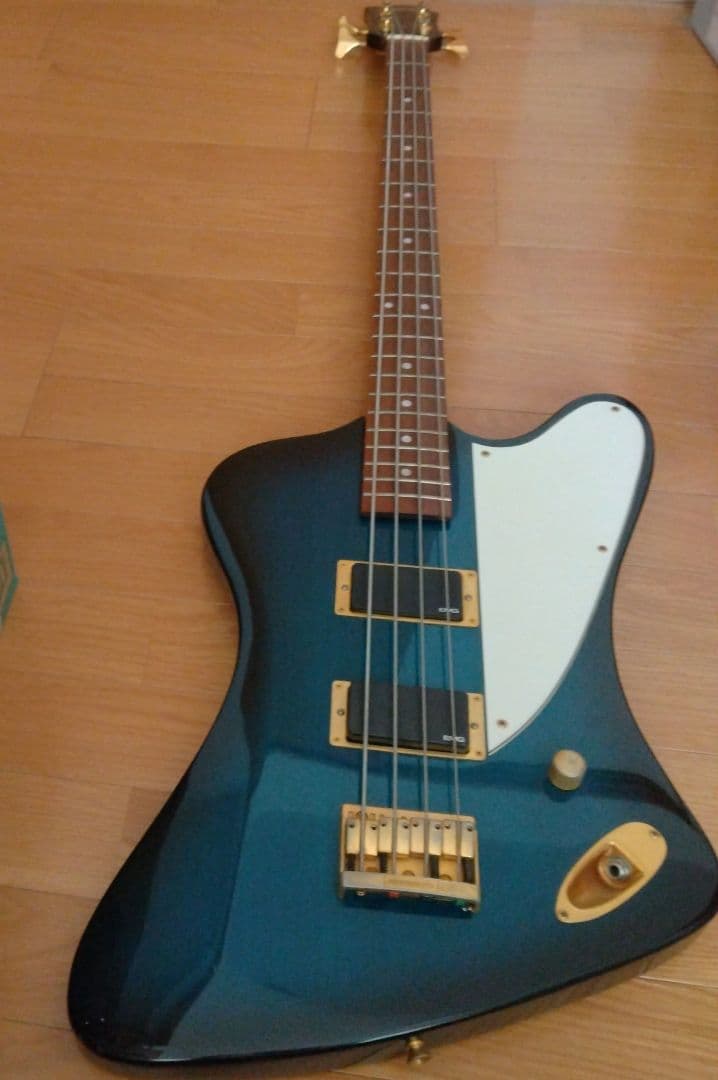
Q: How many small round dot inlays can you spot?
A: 10